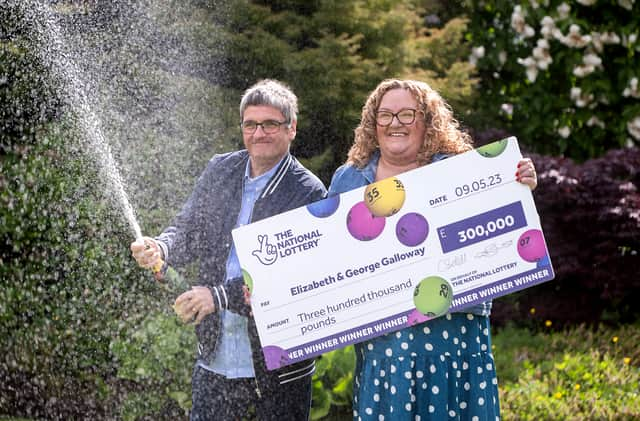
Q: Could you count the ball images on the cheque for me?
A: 11